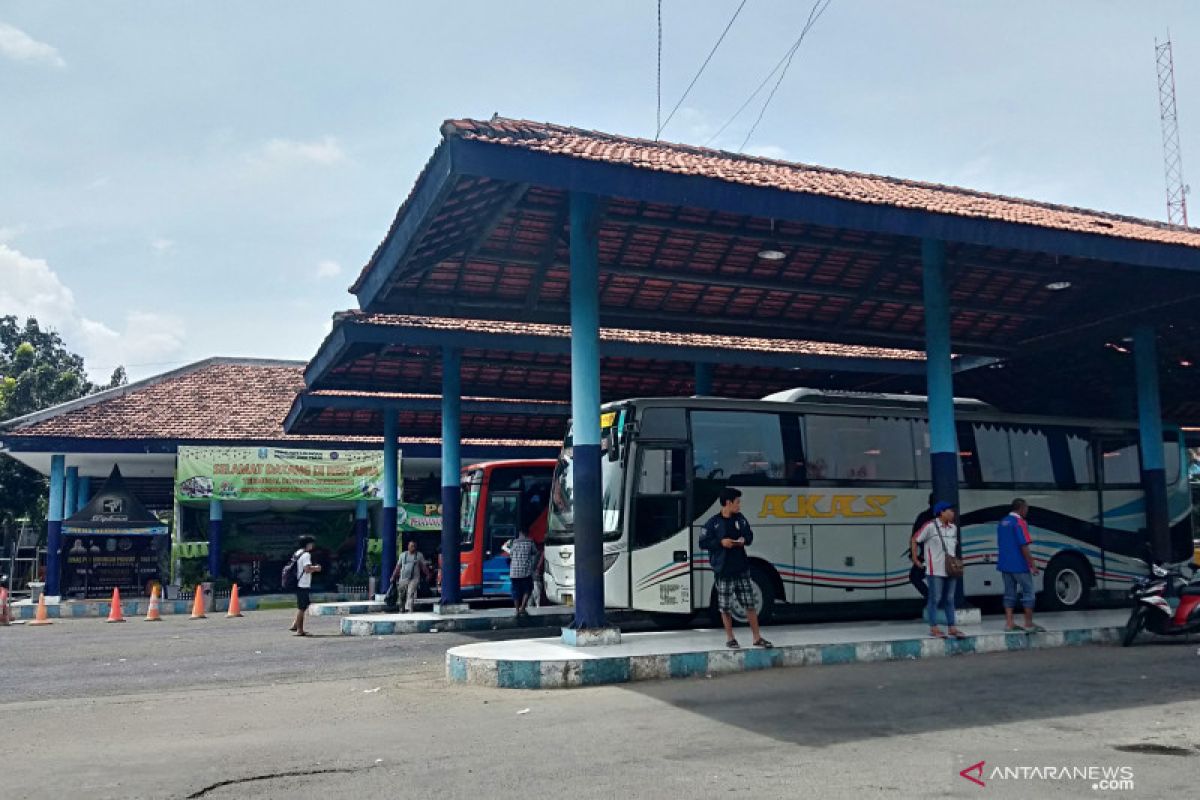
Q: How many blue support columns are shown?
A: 11